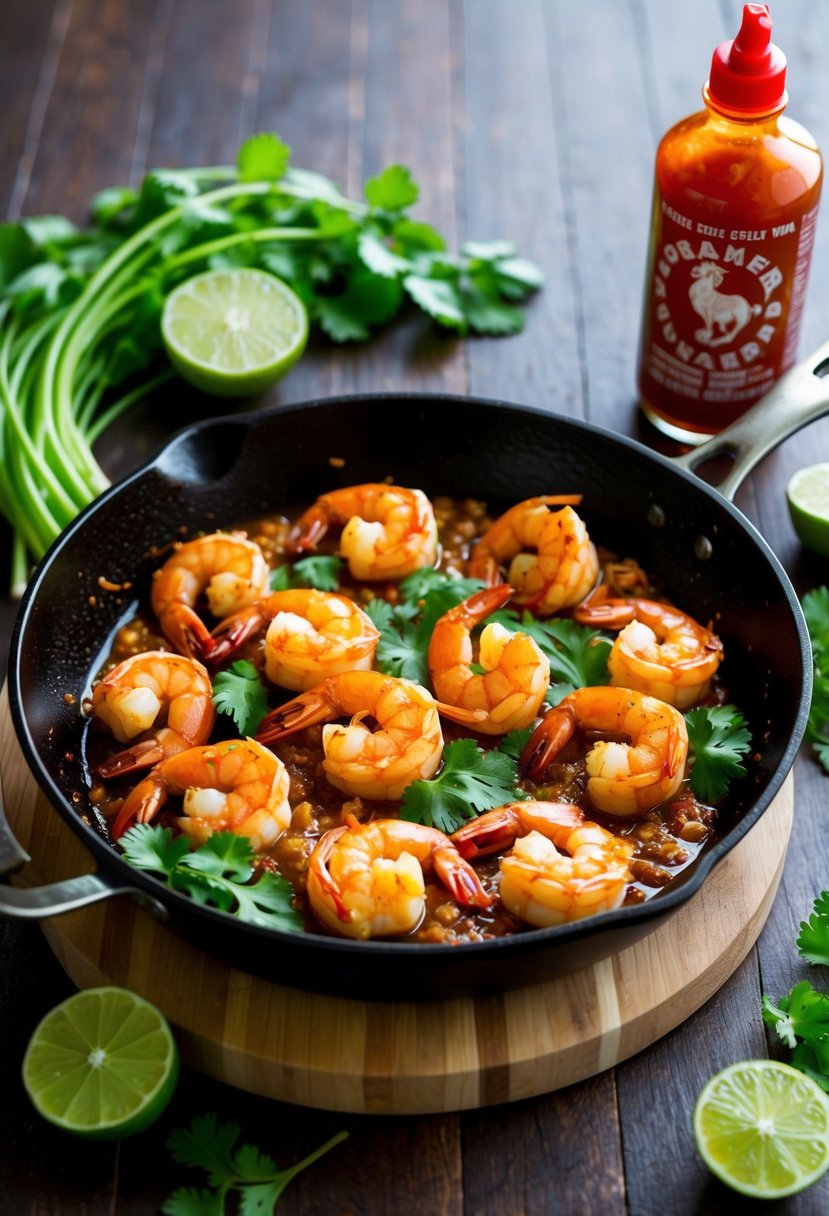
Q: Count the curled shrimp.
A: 12